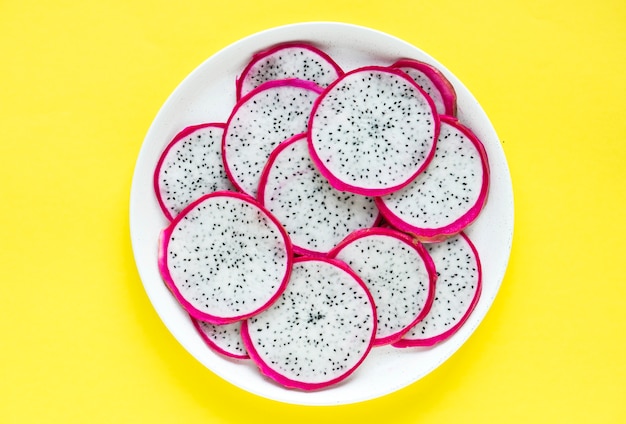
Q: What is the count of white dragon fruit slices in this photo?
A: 12